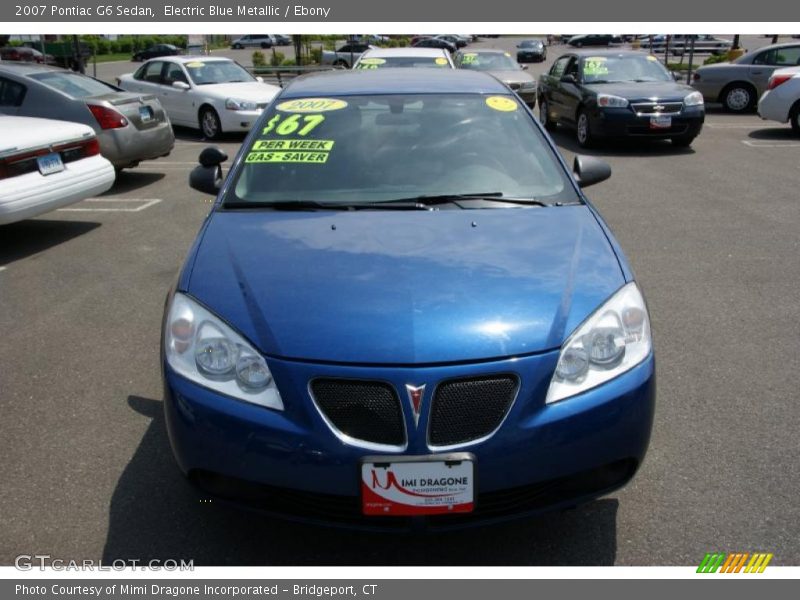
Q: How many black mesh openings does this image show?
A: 2